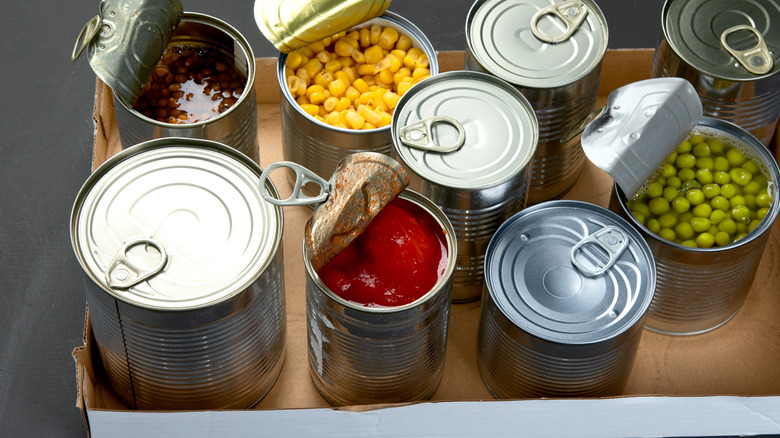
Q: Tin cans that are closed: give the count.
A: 5